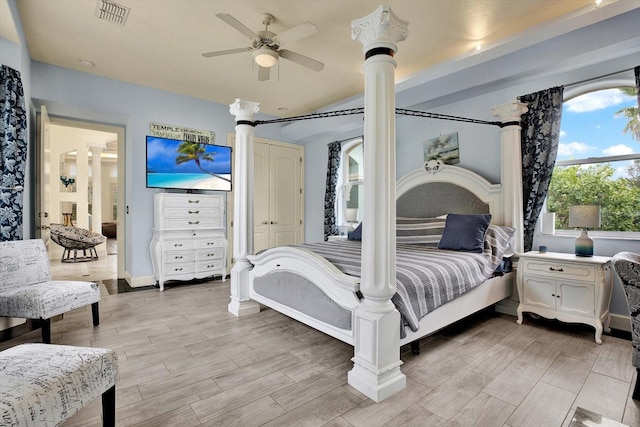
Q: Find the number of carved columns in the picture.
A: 3